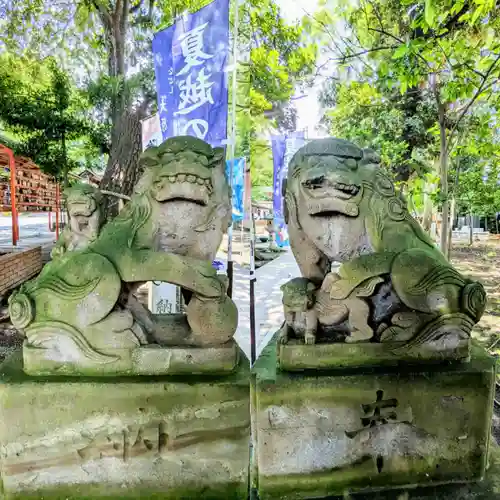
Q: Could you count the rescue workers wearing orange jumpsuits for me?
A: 0